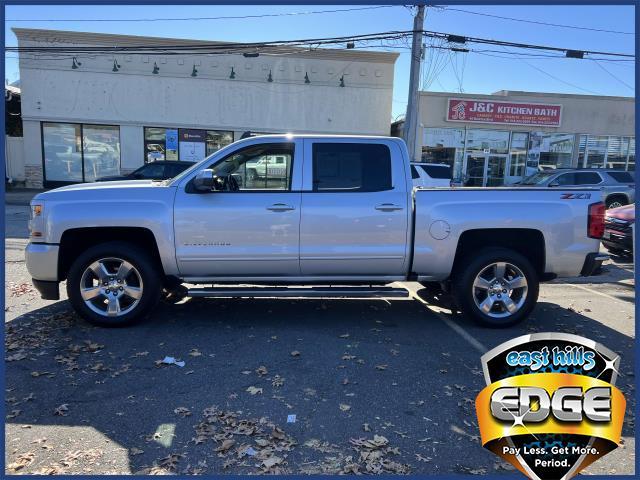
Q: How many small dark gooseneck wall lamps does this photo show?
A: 8